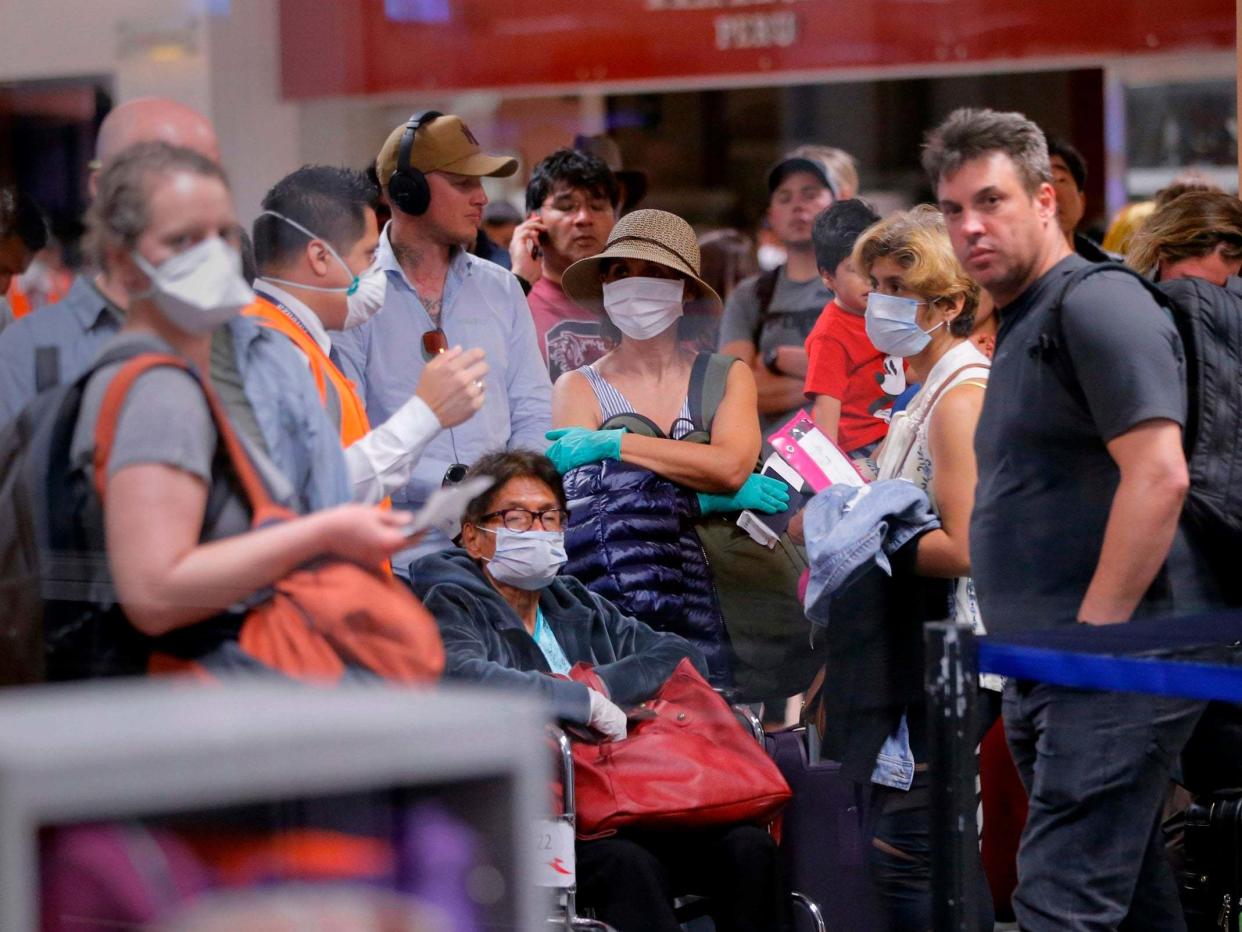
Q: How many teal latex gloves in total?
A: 2